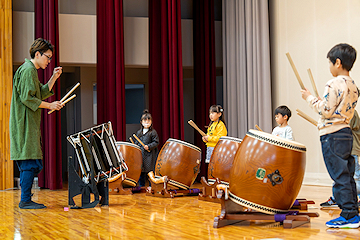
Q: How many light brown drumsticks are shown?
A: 11